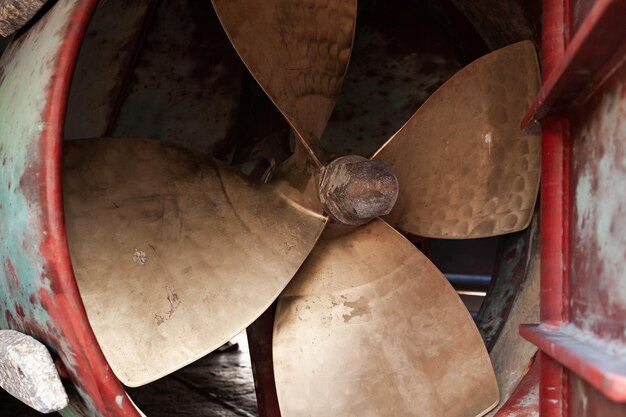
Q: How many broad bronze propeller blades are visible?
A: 4